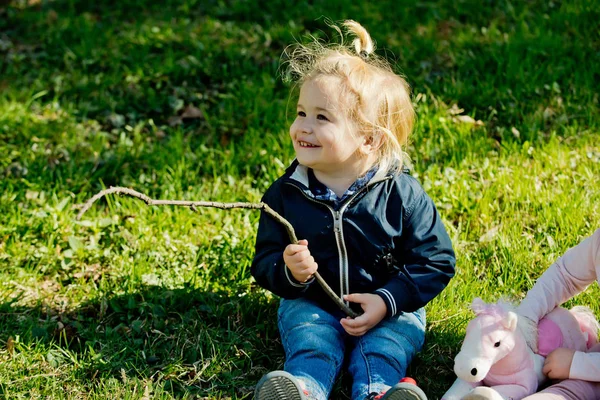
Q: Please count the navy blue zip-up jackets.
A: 1